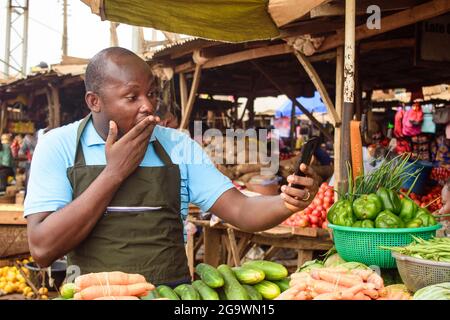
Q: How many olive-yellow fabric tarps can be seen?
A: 1